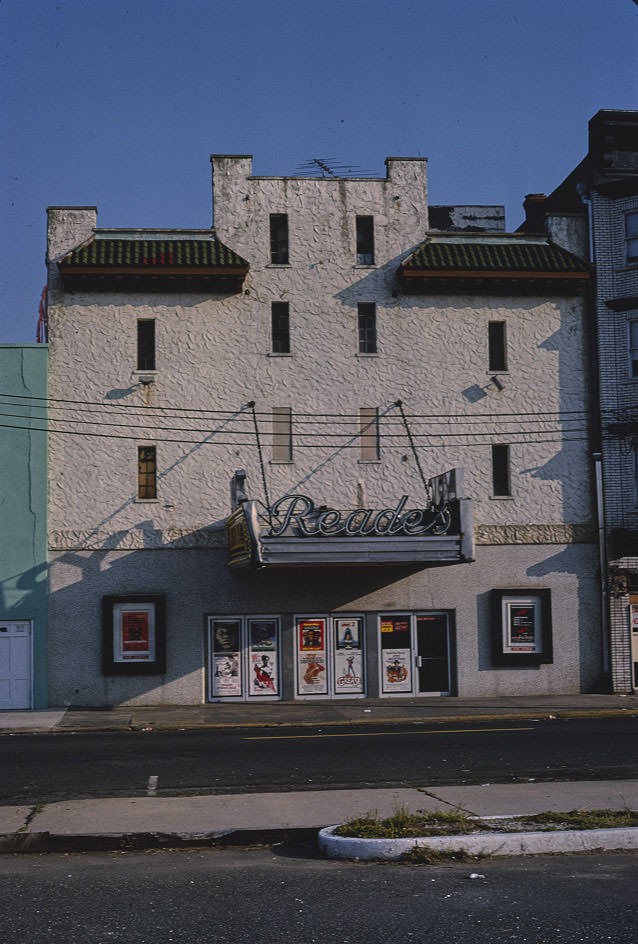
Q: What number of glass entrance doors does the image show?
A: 6